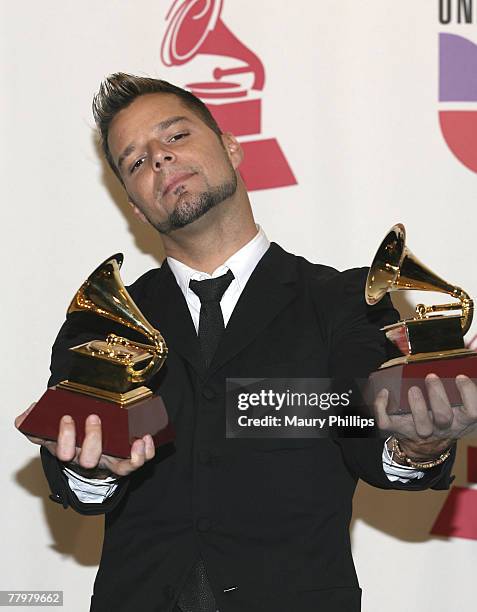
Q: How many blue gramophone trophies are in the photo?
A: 0